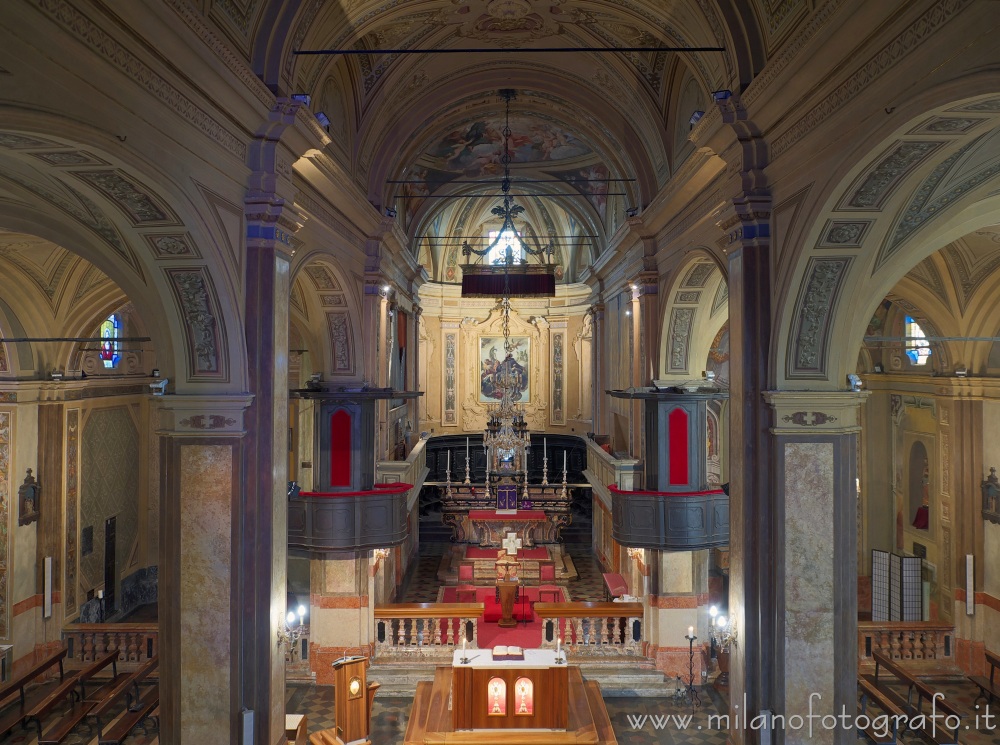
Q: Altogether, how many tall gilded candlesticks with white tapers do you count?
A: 6